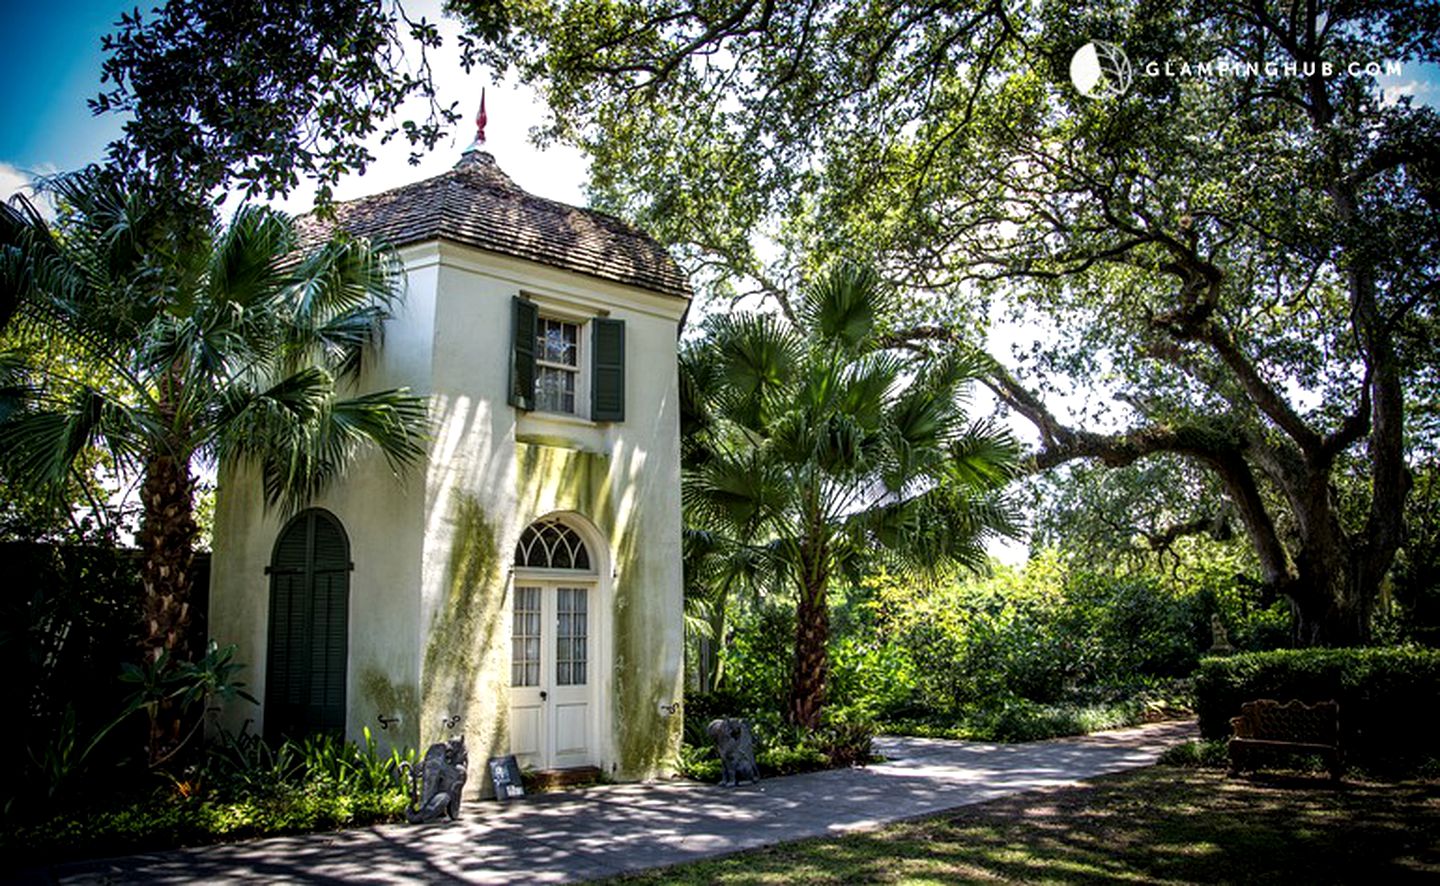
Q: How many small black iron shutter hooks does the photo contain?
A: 3